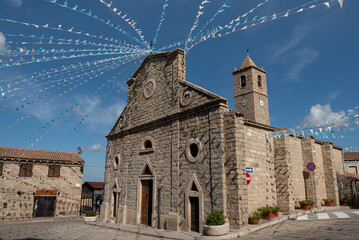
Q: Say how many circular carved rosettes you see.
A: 3